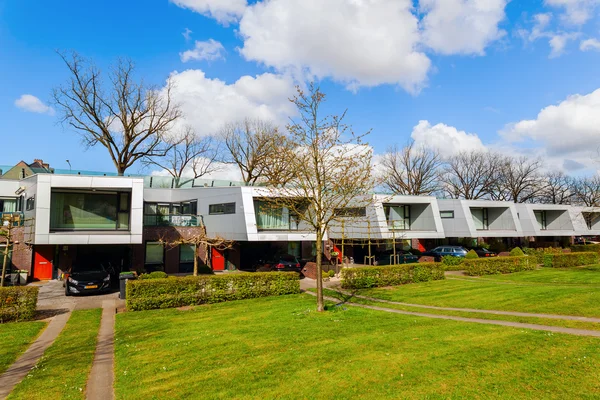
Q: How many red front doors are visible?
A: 4